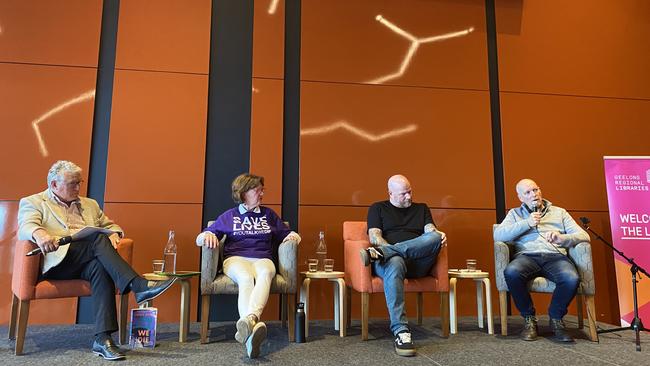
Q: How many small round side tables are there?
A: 3